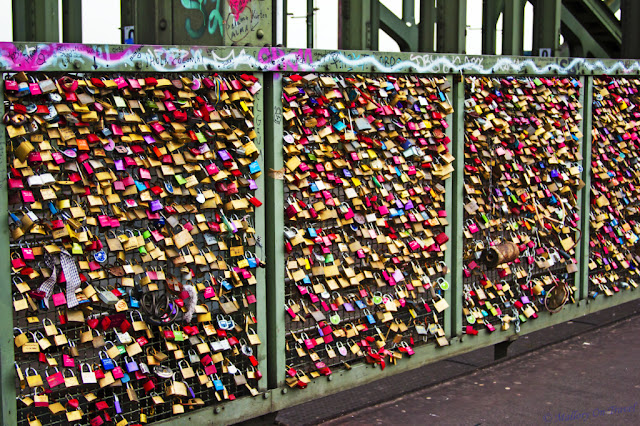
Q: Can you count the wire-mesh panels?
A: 4